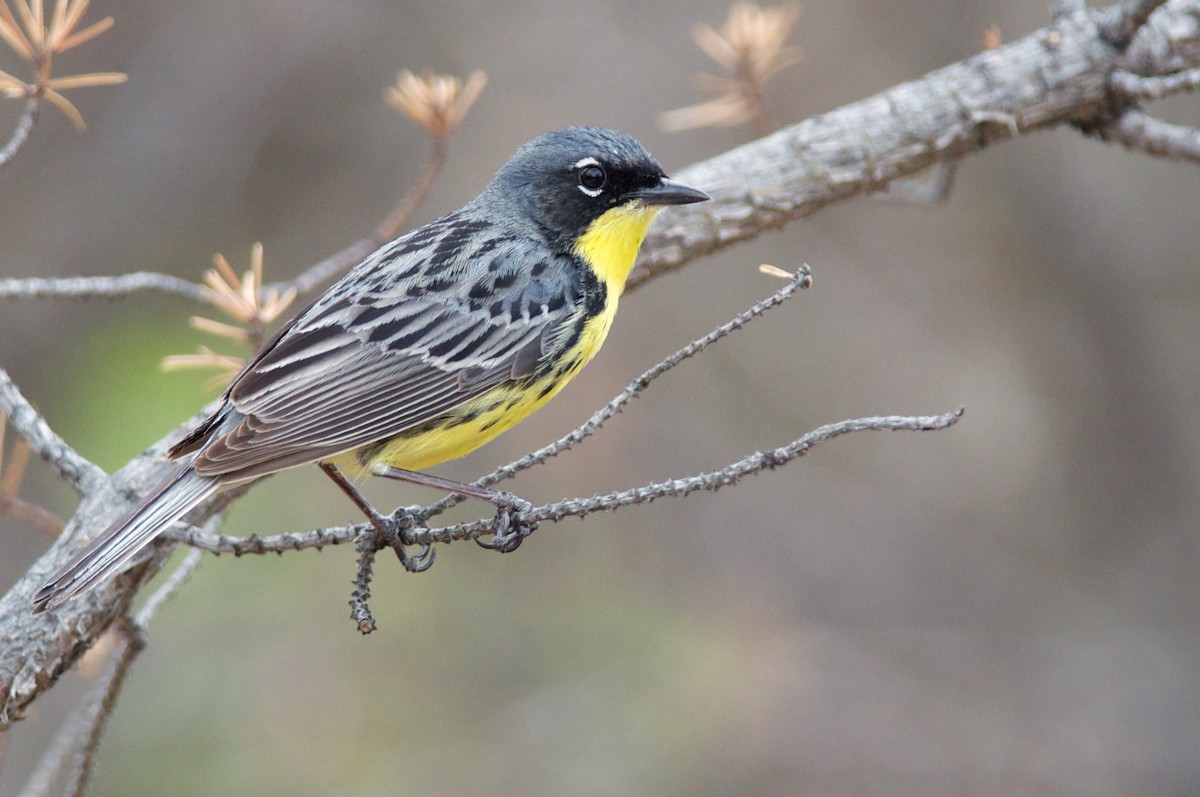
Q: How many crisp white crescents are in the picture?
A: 2